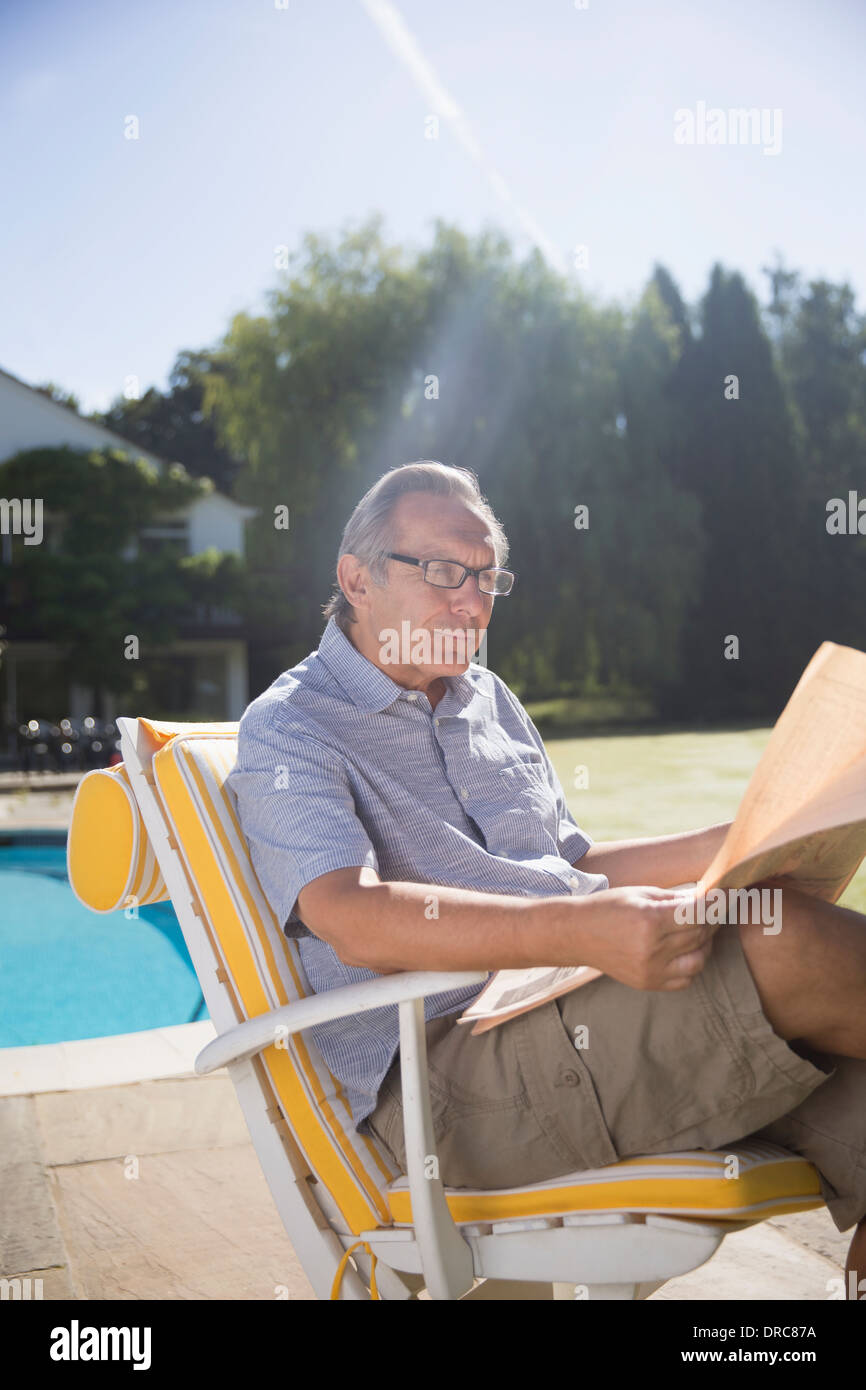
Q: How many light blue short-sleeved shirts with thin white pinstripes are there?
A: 1